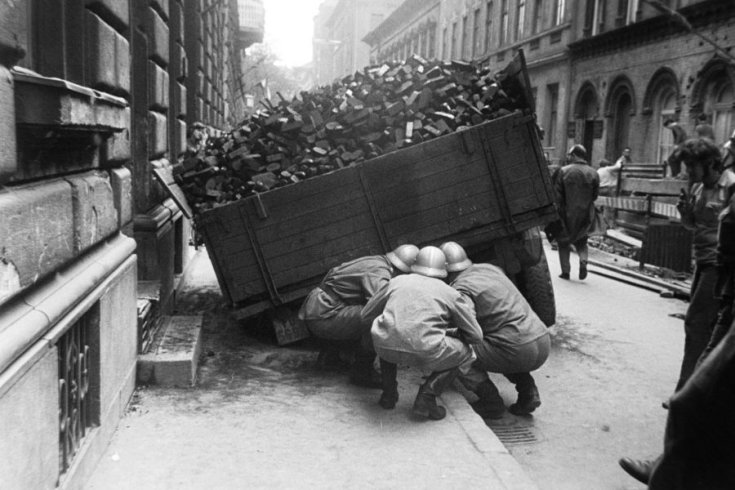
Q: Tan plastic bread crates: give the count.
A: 0